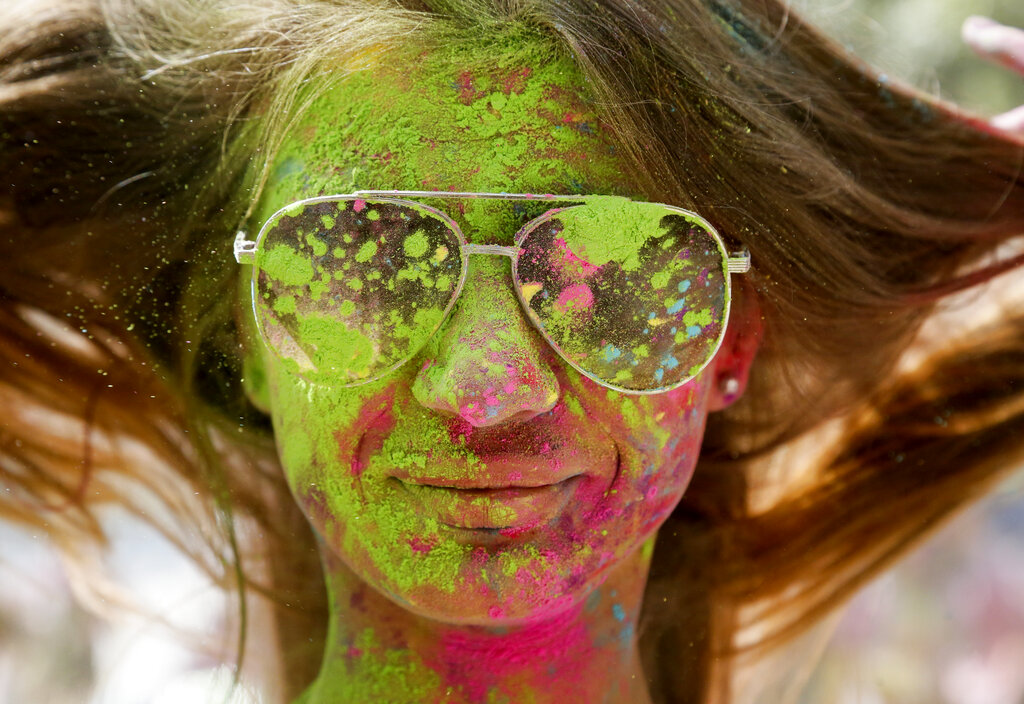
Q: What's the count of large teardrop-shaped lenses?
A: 2